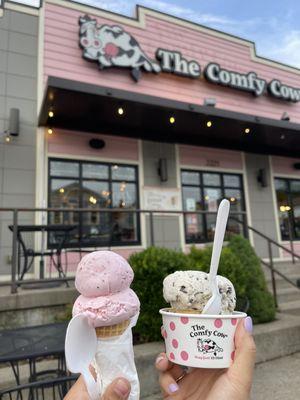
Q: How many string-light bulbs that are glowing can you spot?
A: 6